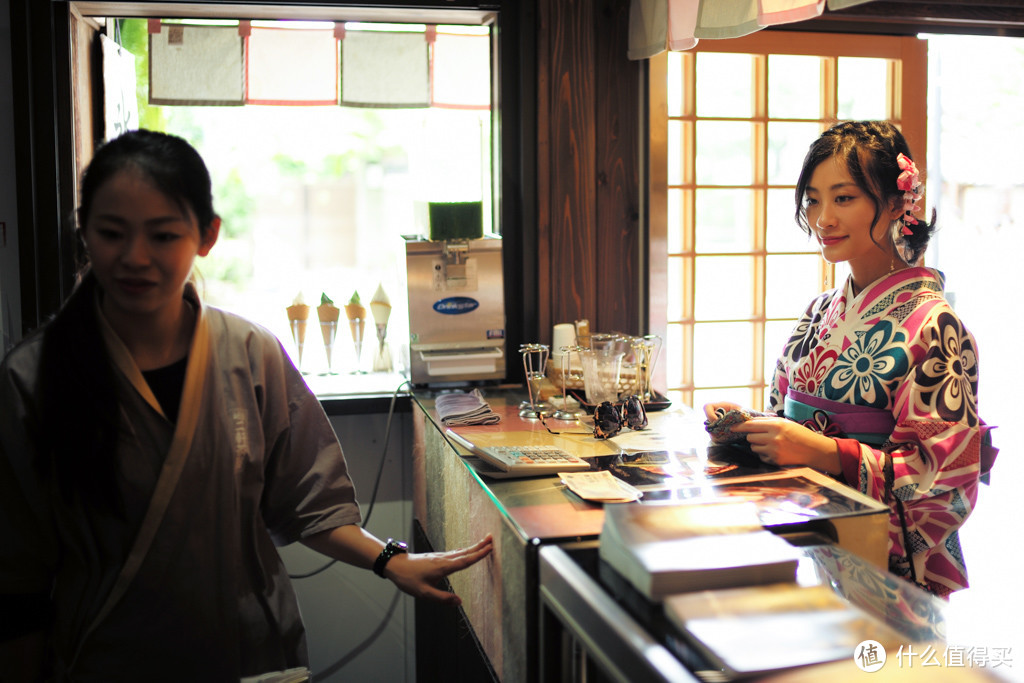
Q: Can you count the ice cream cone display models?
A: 4